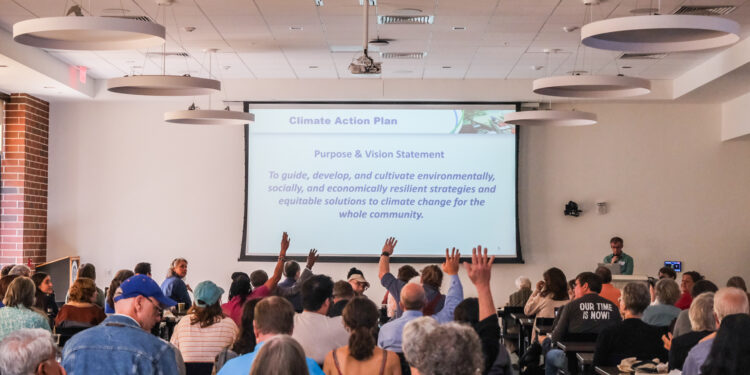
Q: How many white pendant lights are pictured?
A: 6